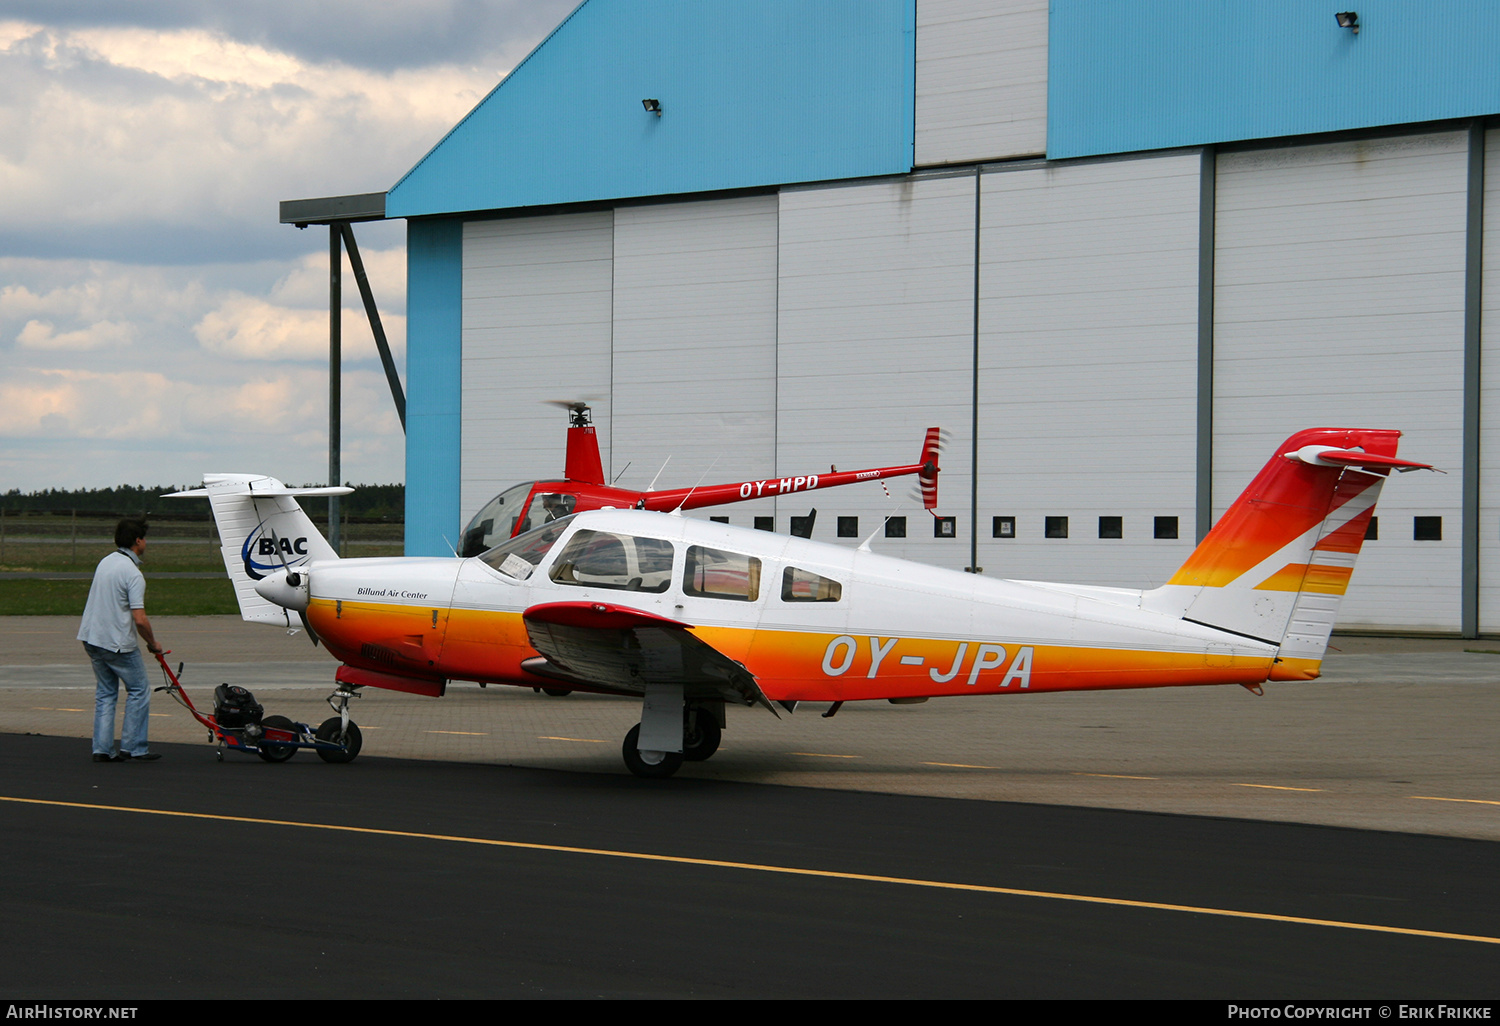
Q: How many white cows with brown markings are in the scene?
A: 0